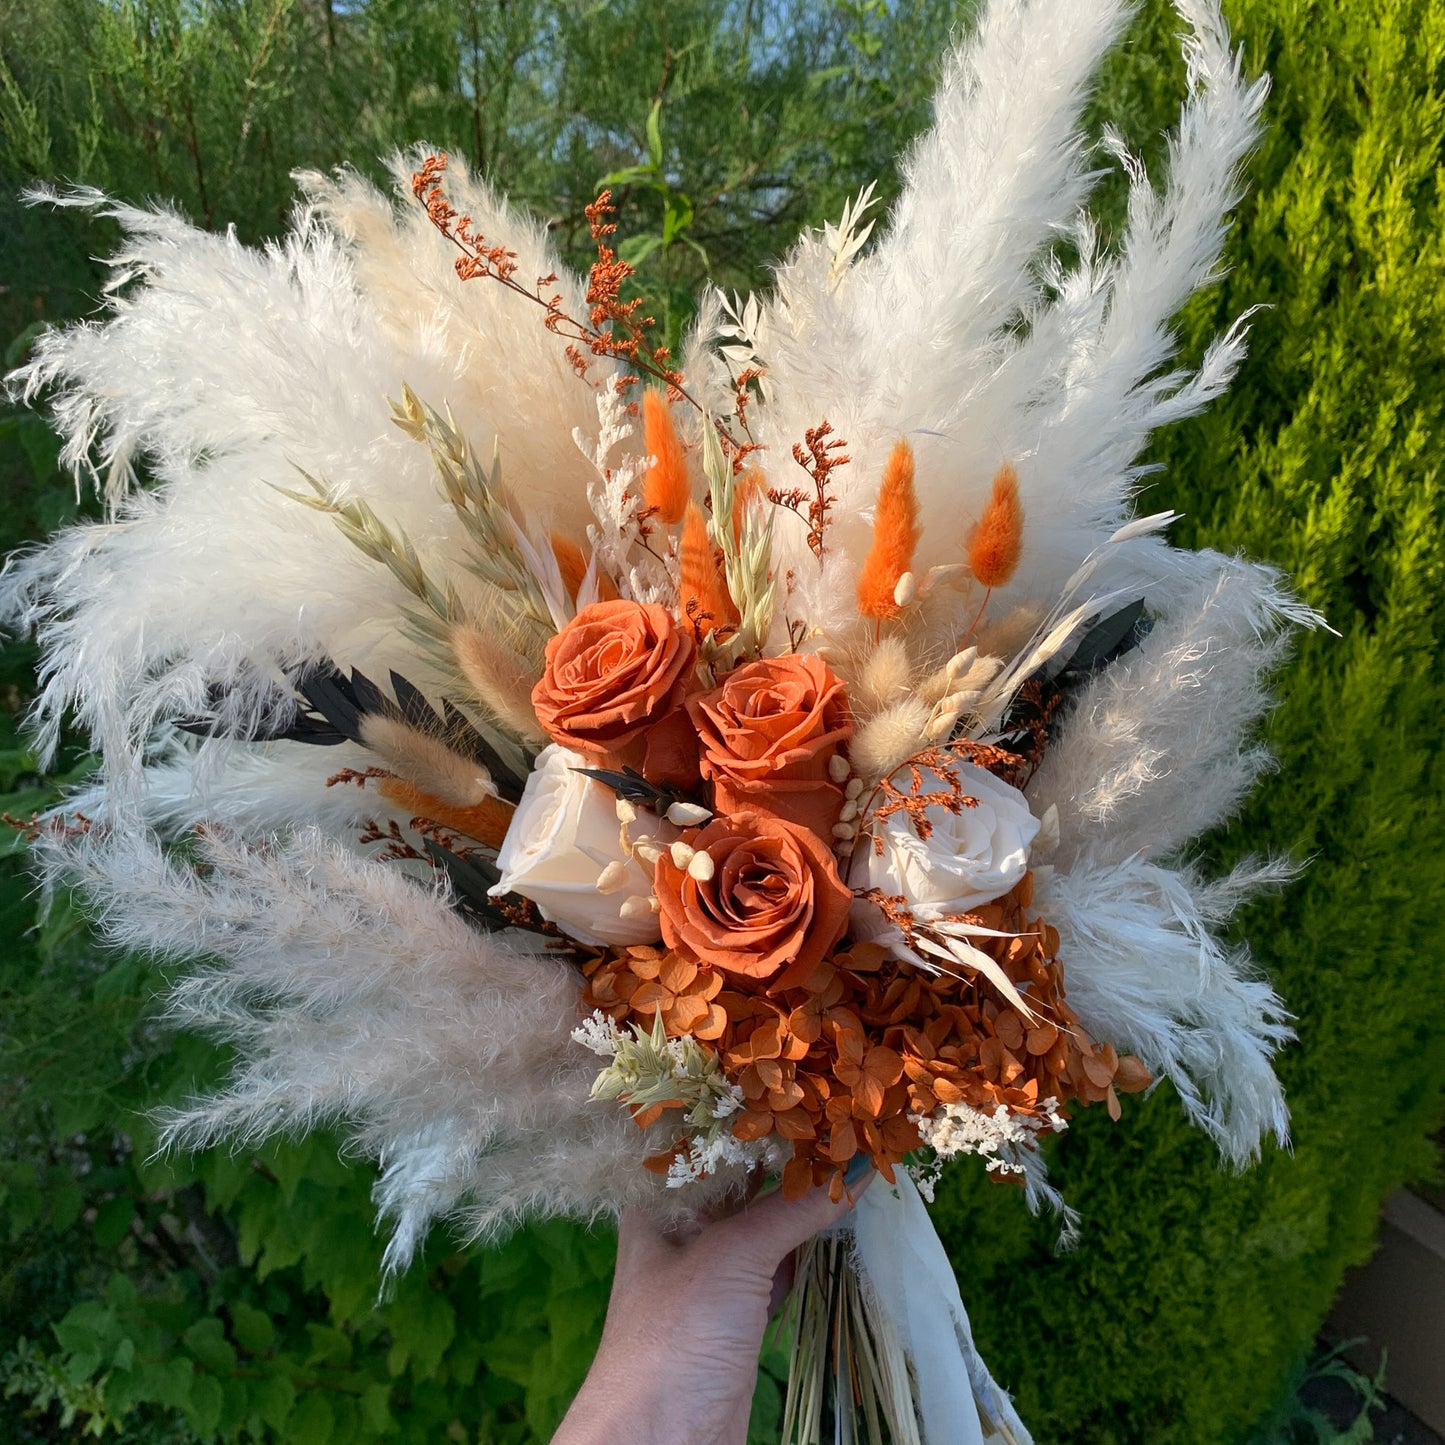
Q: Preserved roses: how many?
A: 5